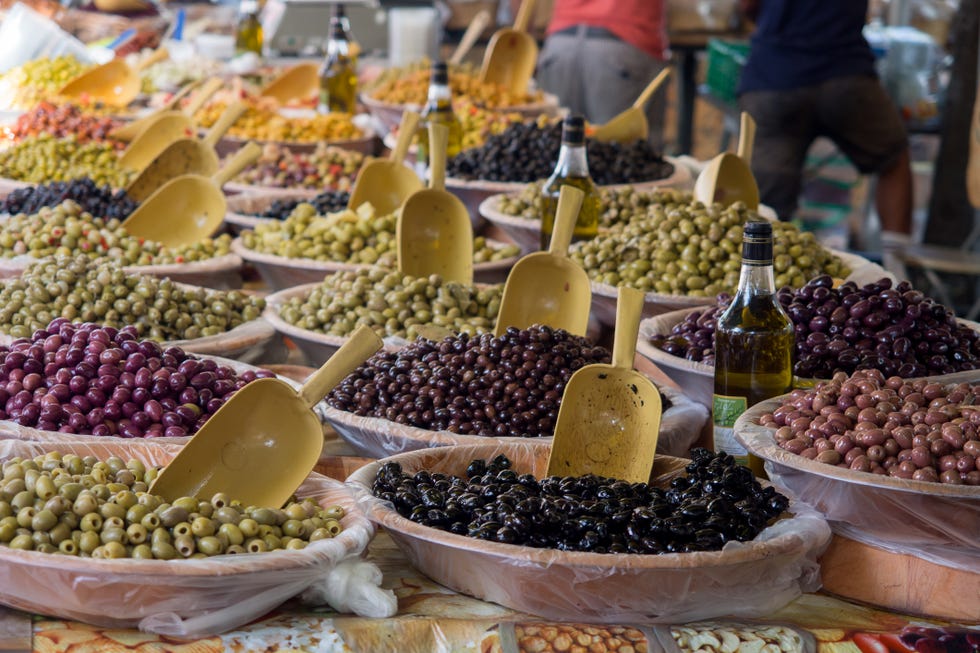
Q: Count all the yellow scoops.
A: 14